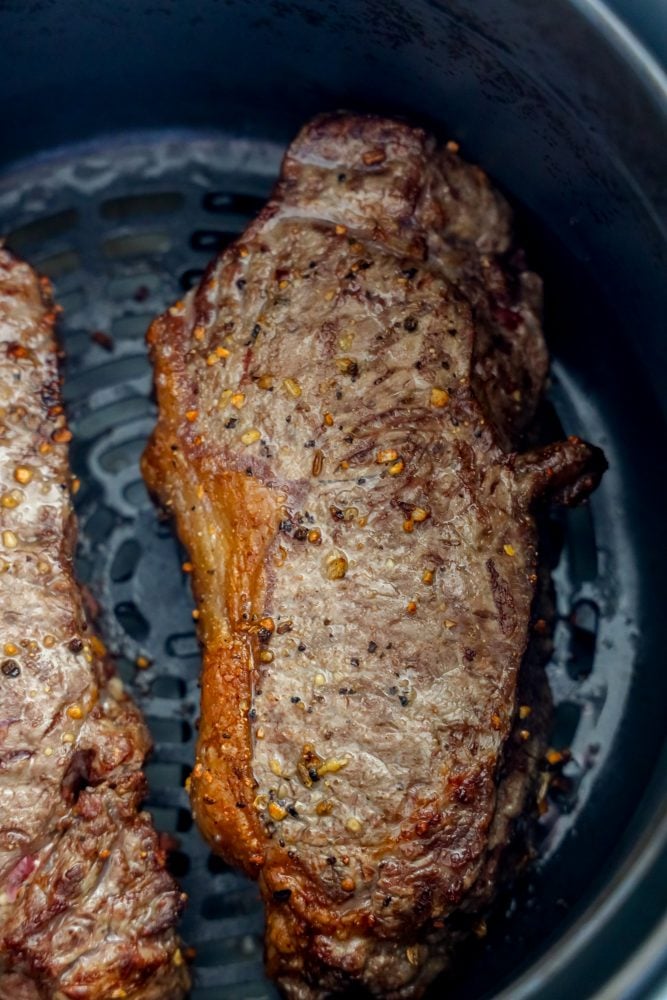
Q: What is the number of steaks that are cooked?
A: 2